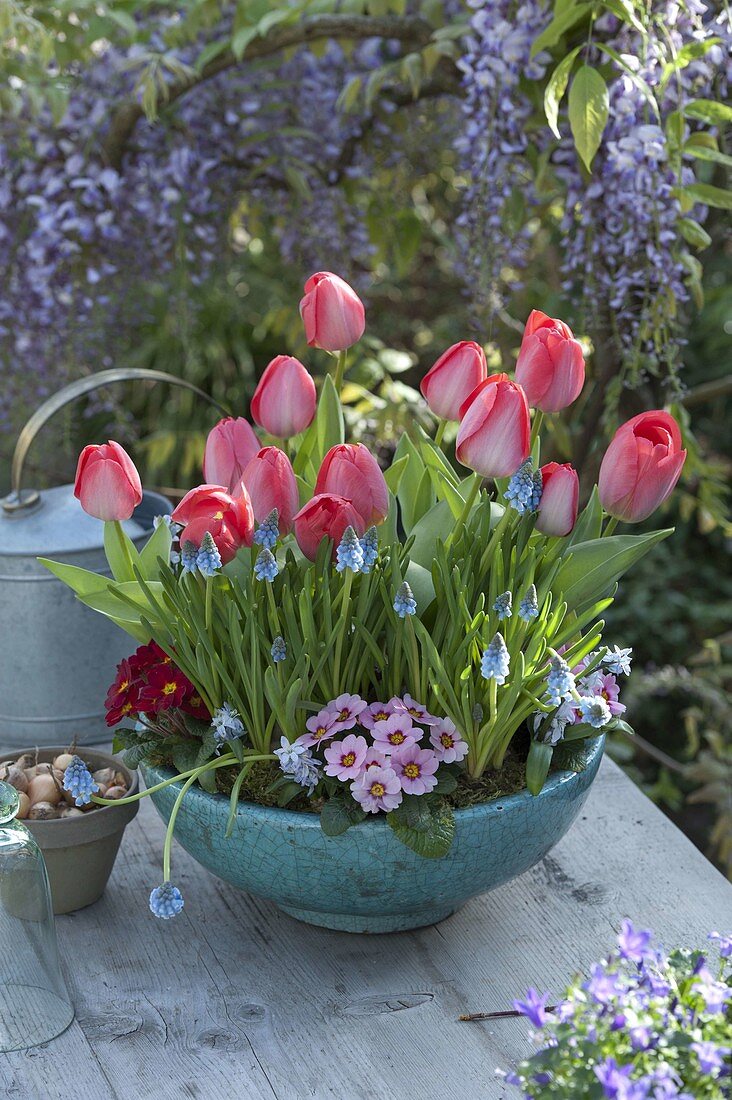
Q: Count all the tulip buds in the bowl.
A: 13